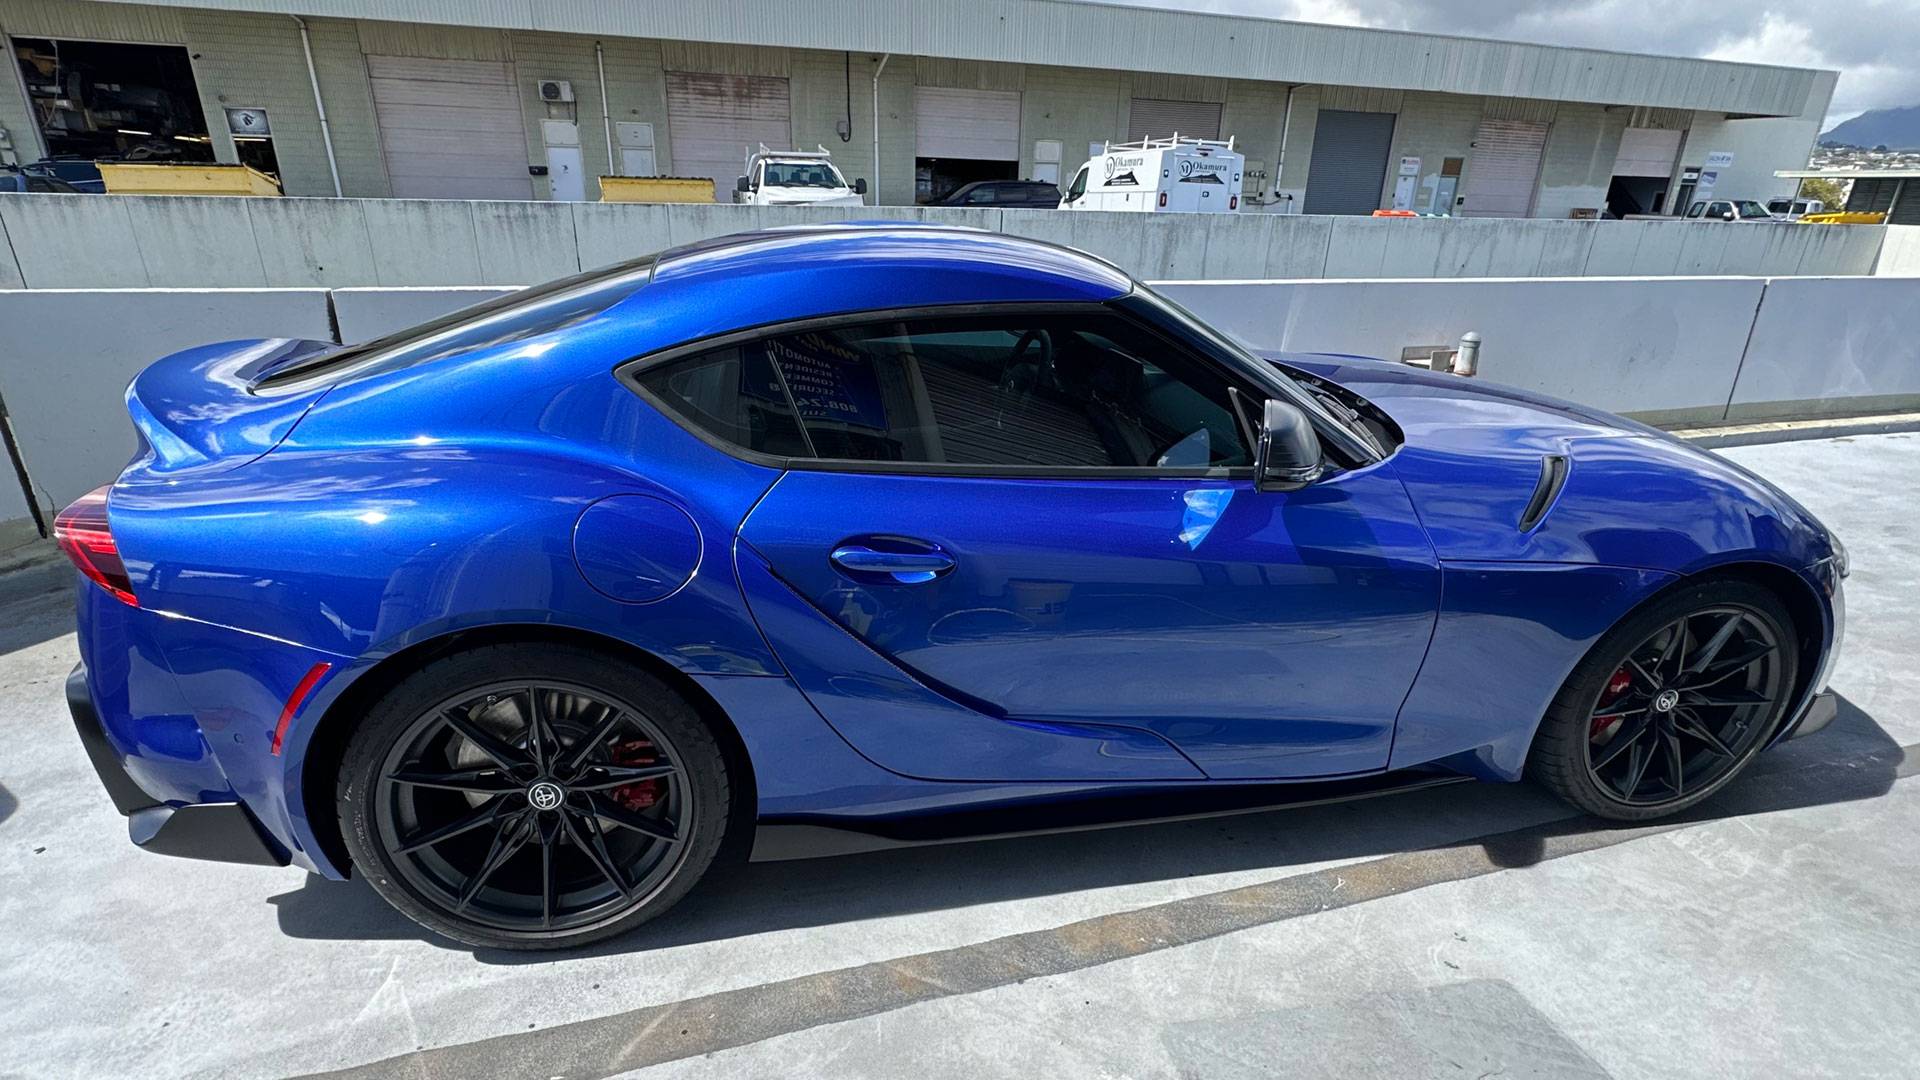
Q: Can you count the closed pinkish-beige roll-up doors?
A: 3